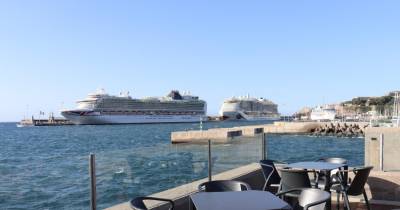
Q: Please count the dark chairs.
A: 7